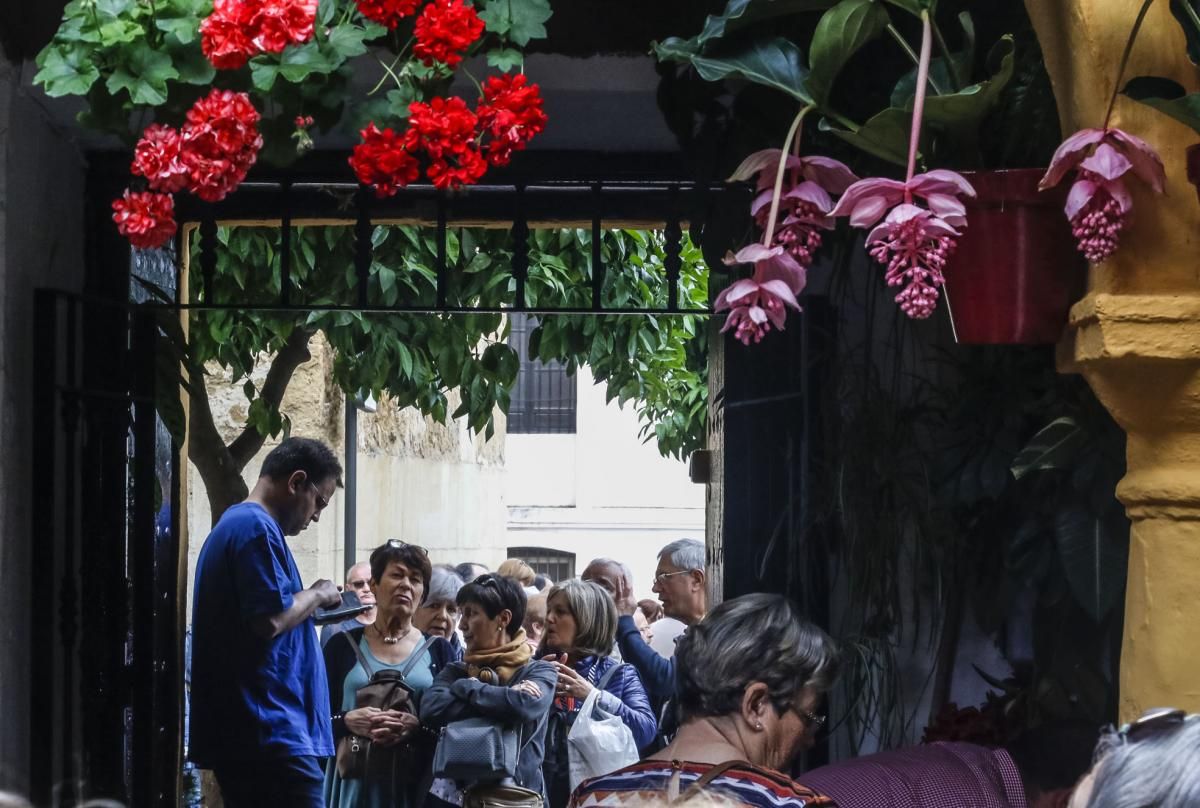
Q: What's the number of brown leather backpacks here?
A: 1